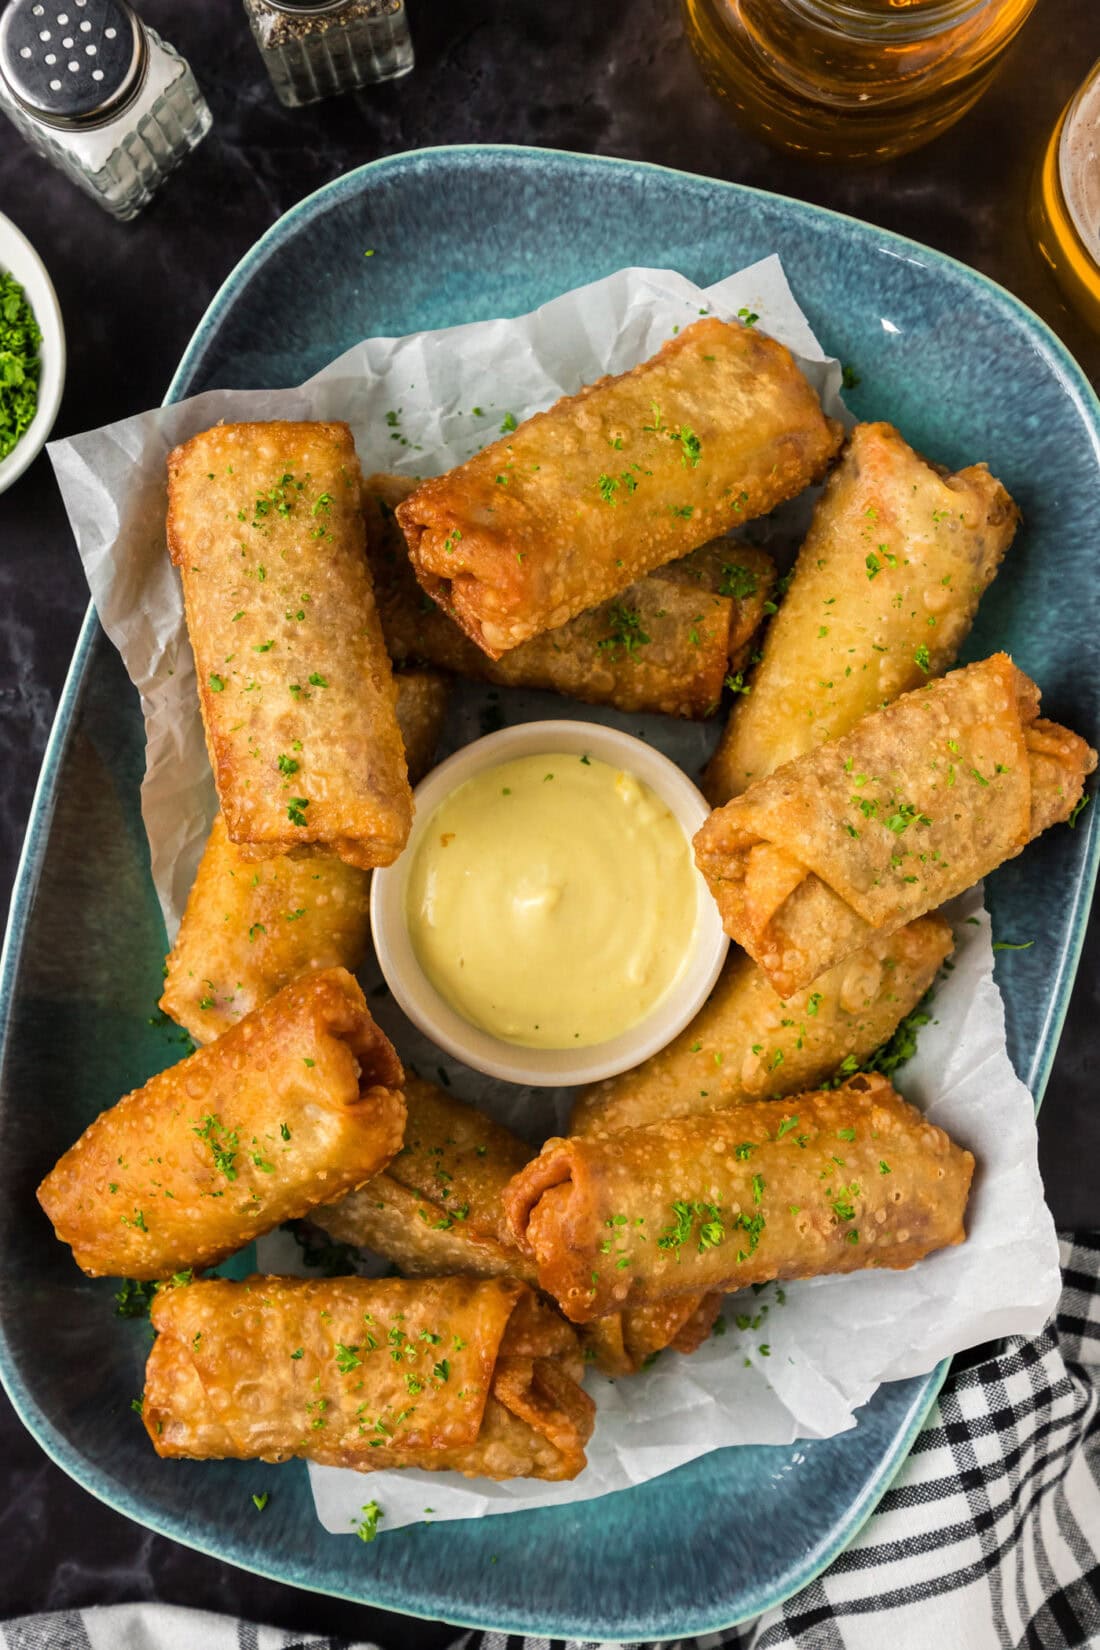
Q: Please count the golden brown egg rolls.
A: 11